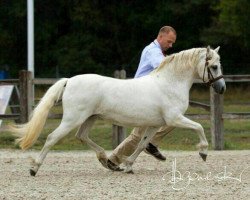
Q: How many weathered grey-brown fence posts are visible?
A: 3